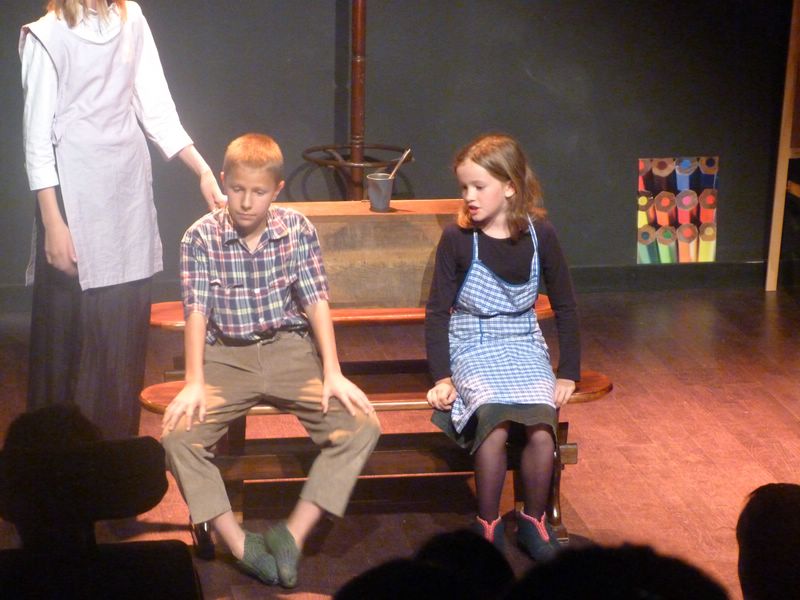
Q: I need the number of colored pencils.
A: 12